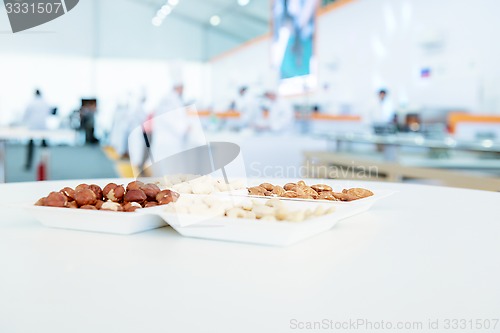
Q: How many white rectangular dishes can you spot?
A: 4